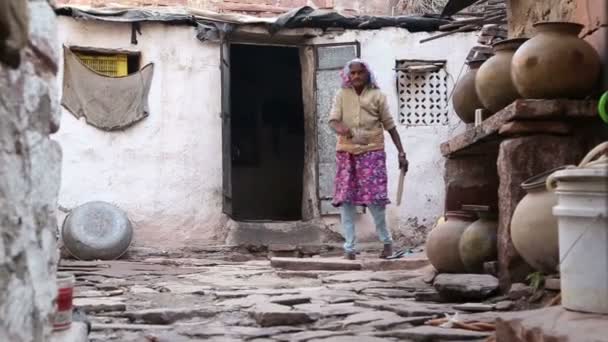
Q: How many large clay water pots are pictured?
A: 6